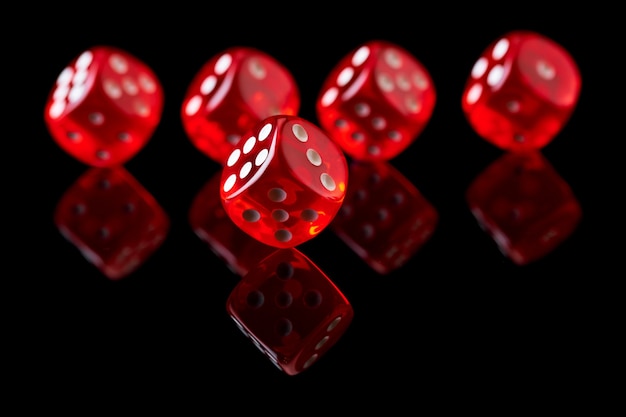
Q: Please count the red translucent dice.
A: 5